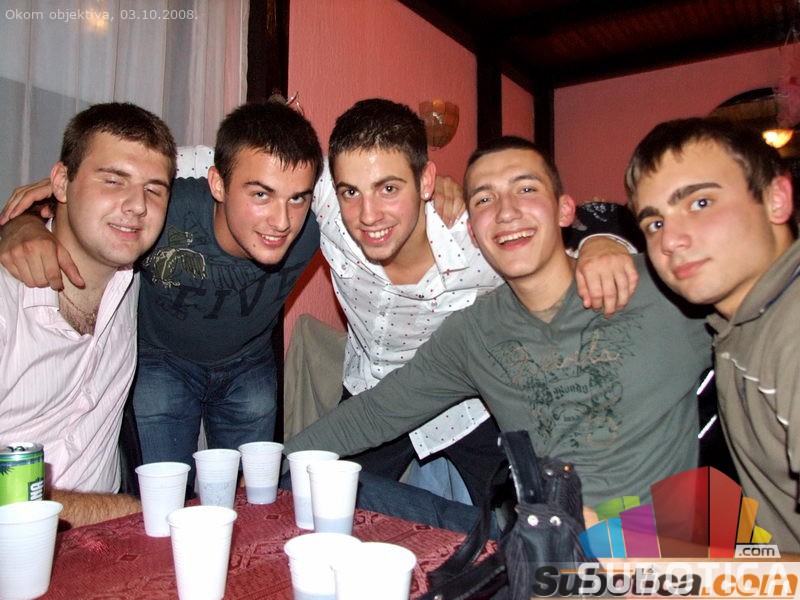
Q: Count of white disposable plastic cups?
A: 9